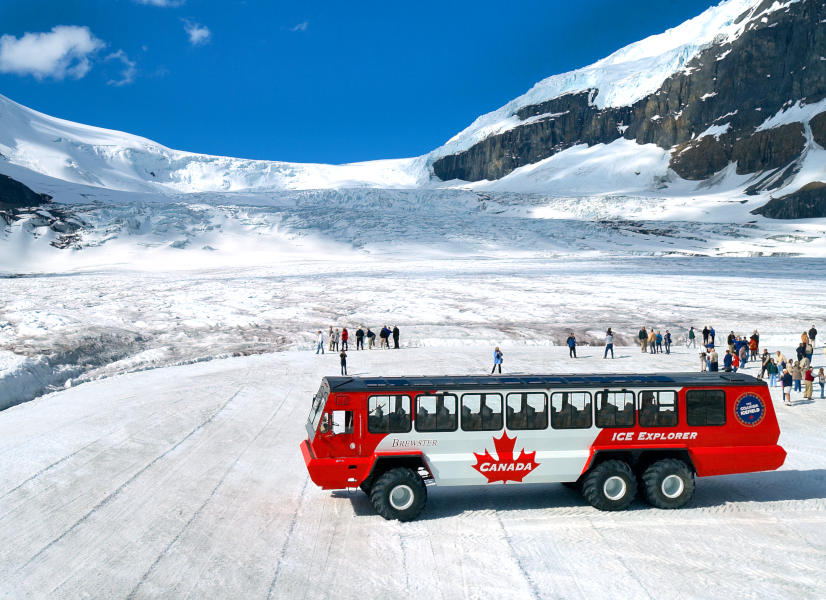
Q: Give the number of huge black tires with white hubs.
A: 3